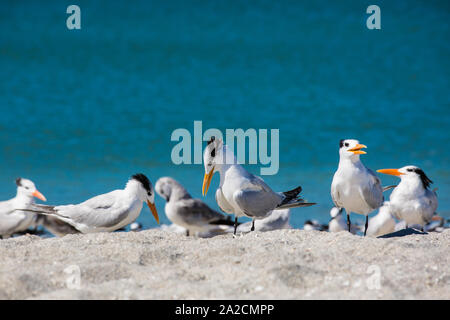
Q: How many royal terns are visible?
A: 5